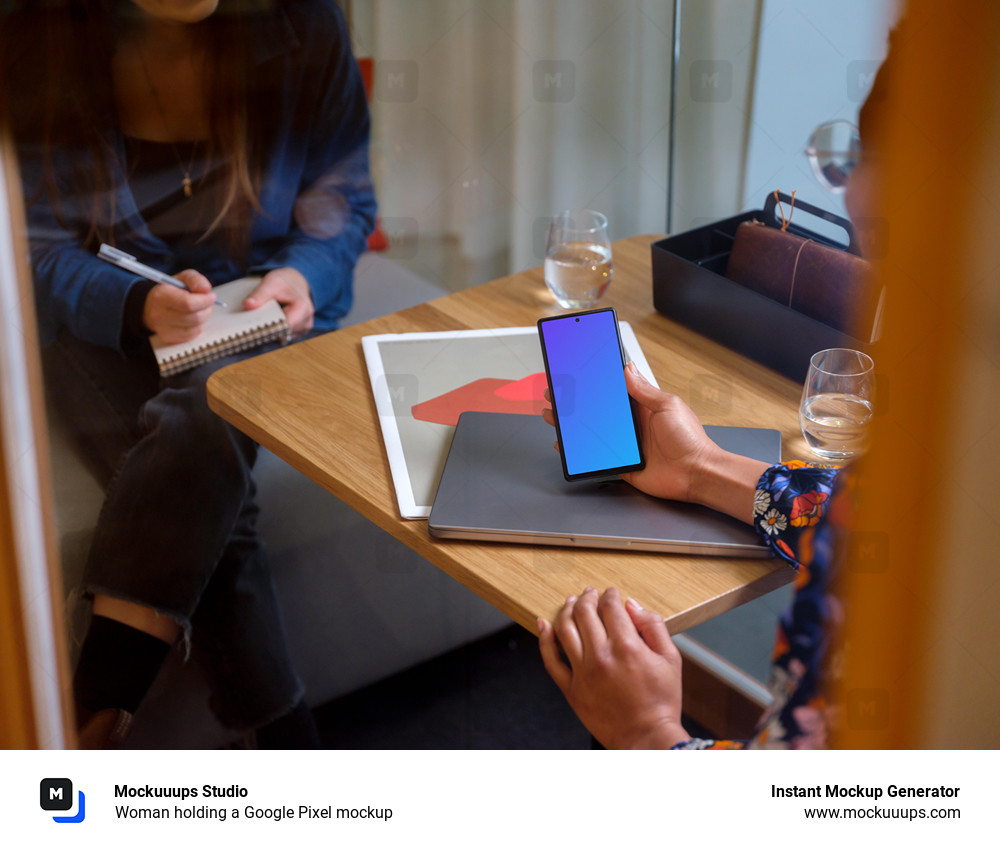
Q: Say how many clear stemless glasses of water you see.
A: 2